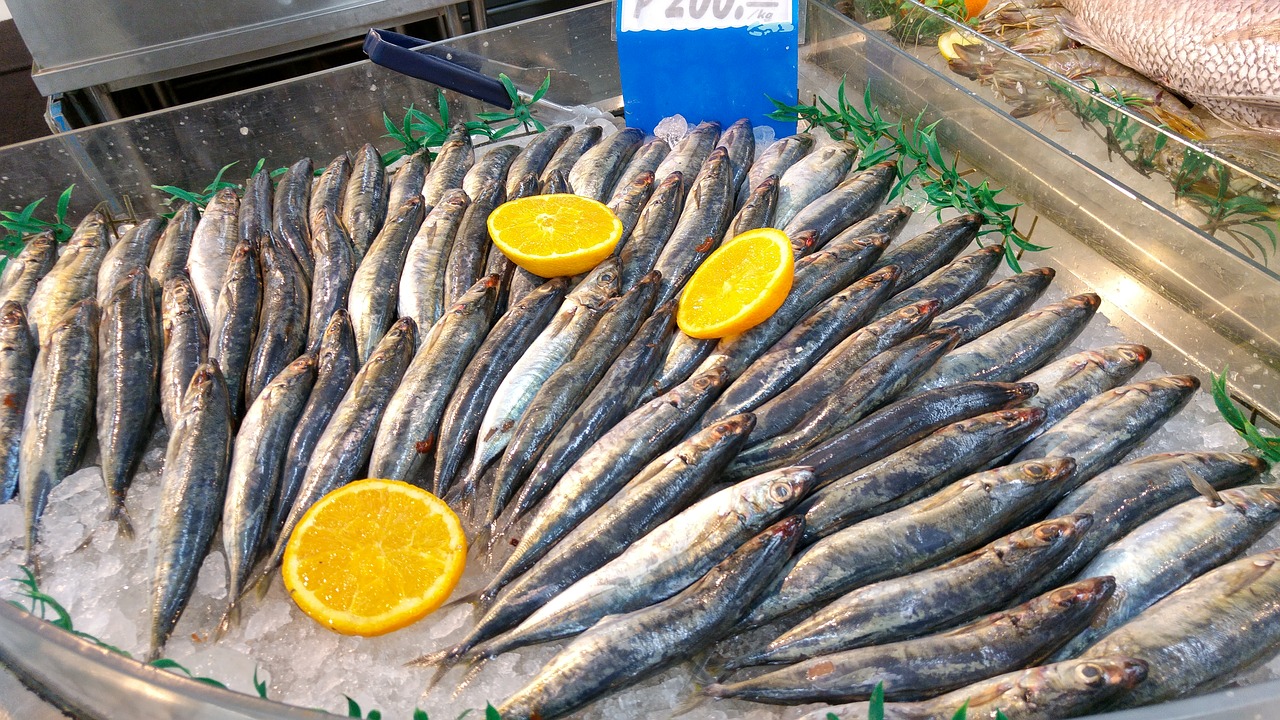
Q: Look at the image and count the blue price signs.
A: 1